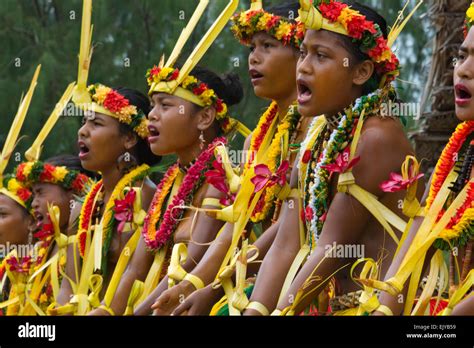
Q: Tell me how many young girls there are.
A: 7